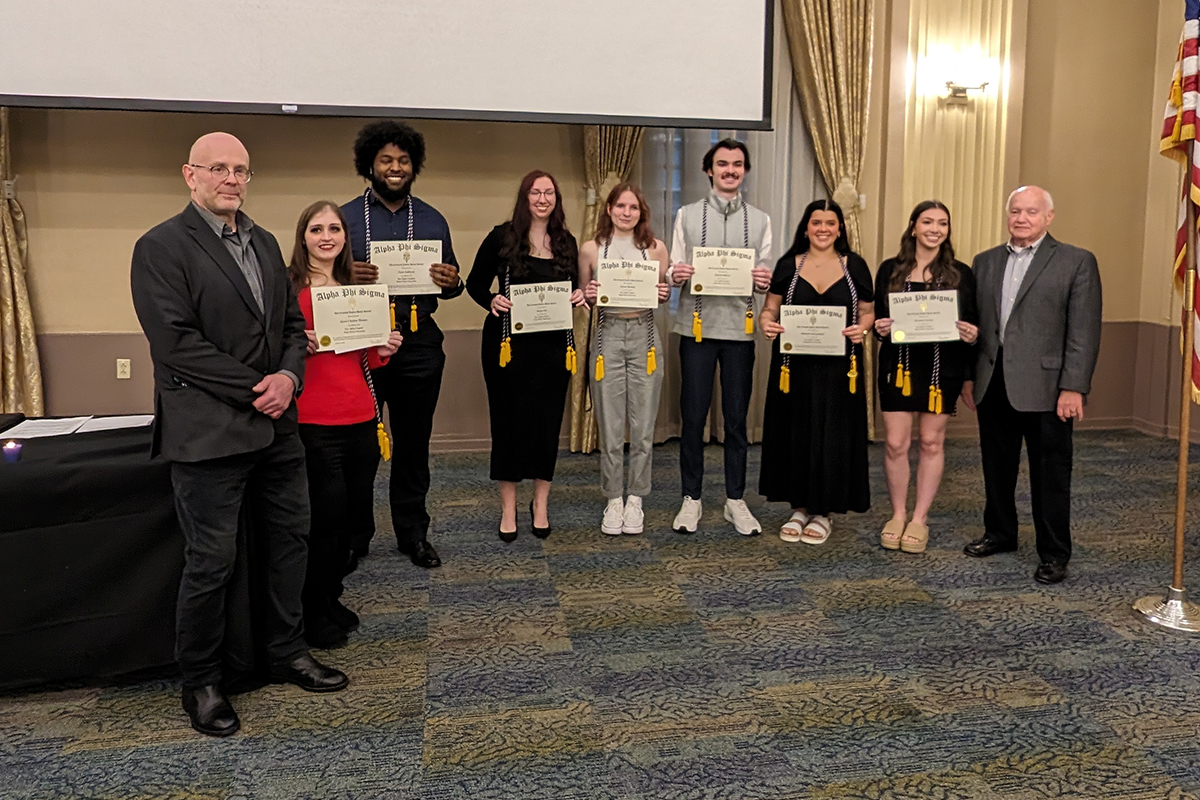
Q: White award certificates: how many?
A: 7